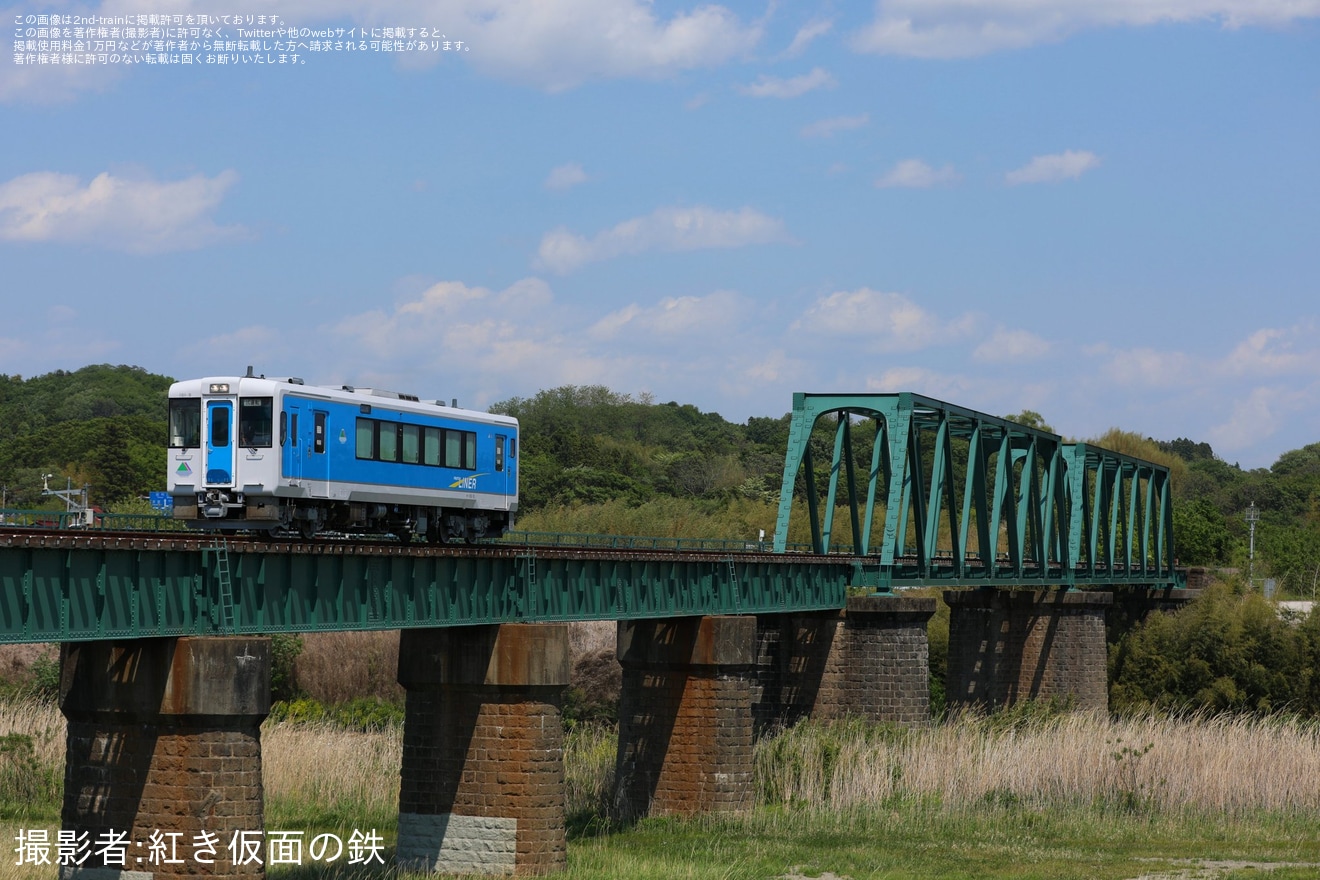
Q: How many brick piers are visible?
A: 5